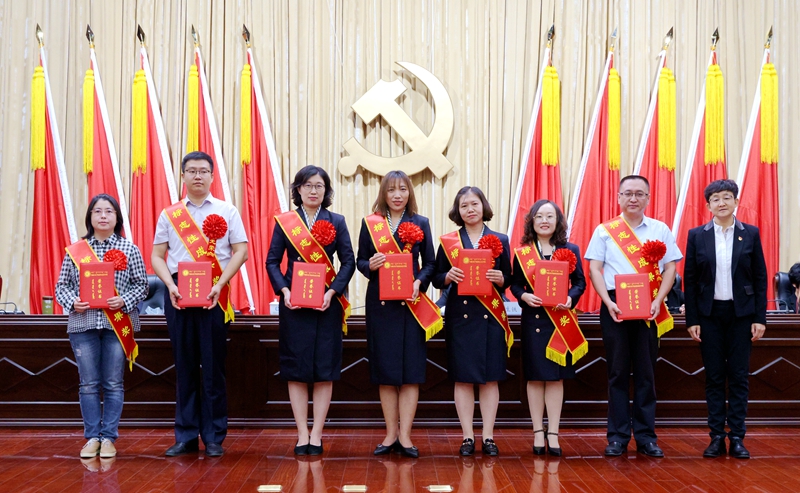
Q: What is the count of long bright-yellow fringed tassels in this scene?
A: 10